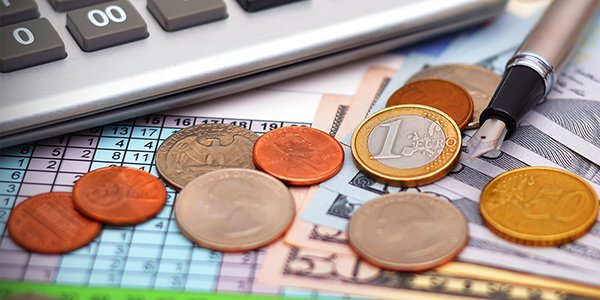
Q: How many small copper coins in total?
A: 4